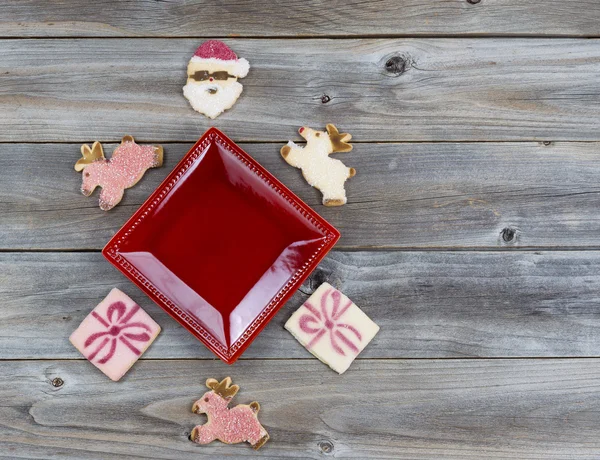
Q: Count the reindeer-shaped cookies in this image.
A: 3